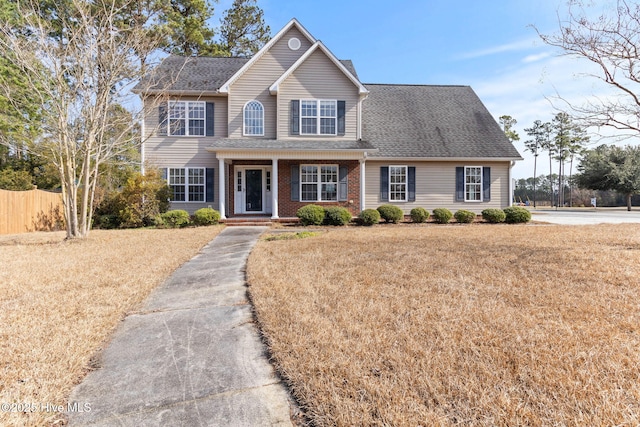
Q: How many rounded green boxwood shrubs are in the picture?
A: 11